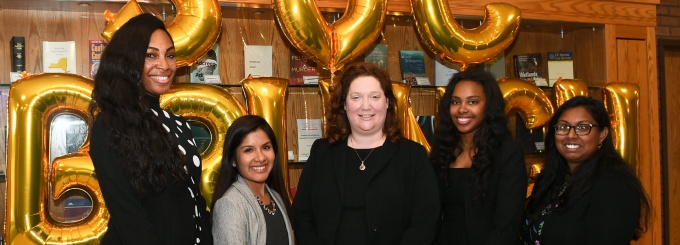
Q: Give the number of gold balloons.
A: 9